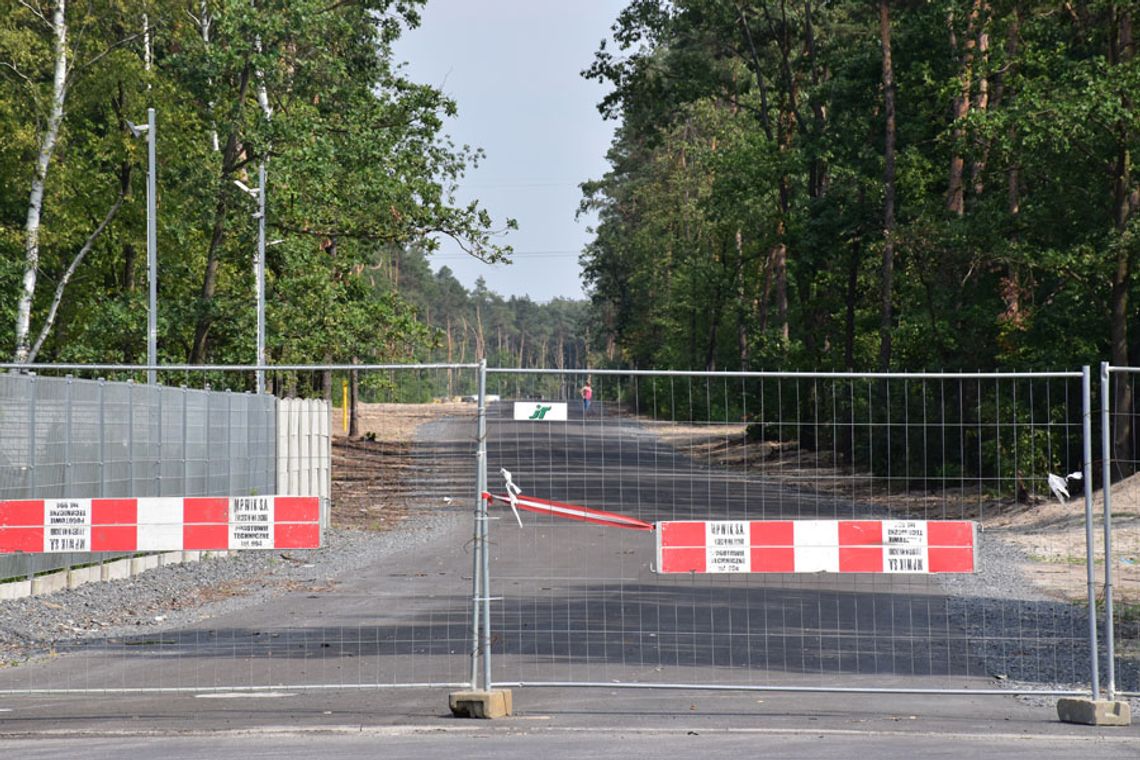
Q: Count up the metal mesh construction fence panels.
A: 3